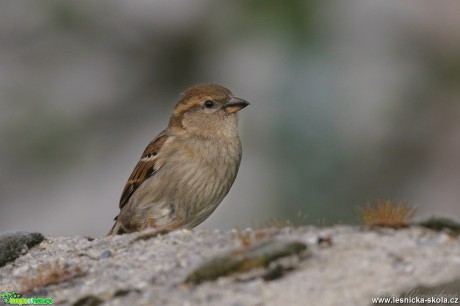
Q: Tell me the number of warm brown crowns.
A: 1